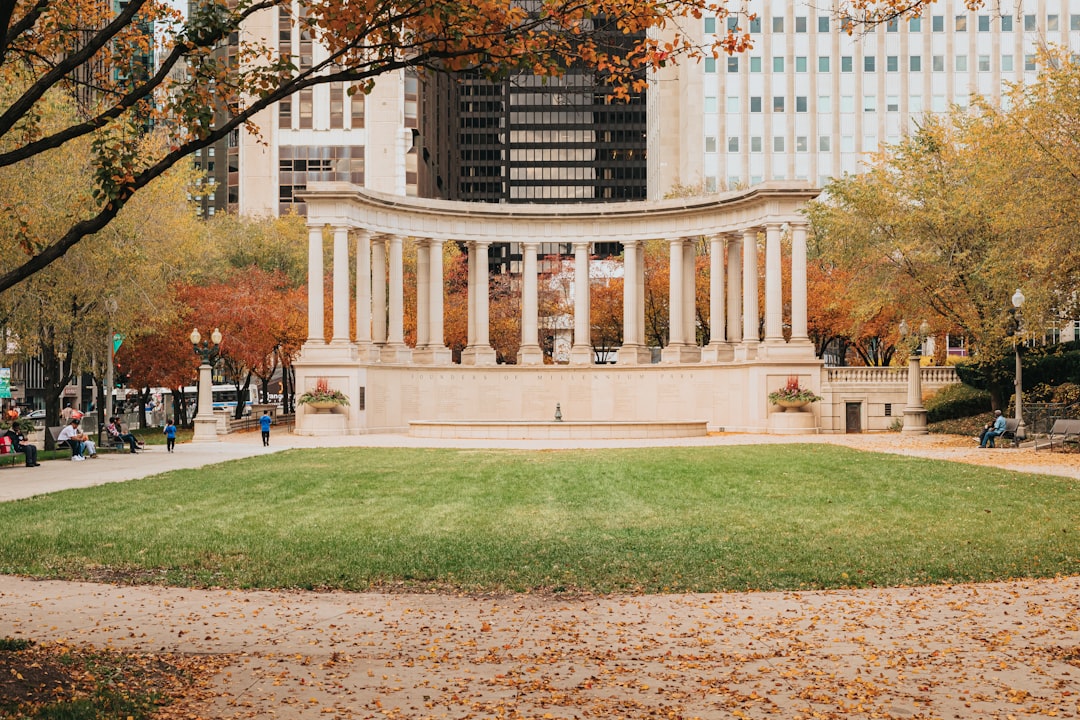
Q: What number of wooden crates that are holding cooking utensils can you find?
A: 0